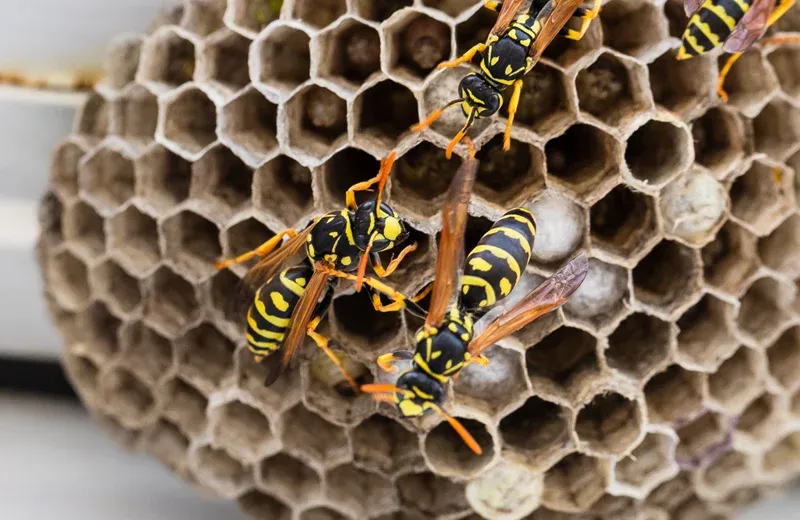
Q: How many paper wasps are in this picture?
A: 4